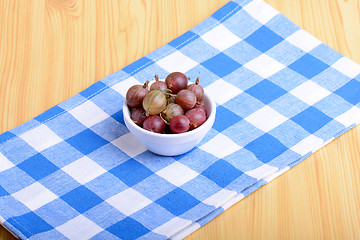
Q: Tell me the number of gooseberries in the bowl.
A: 12